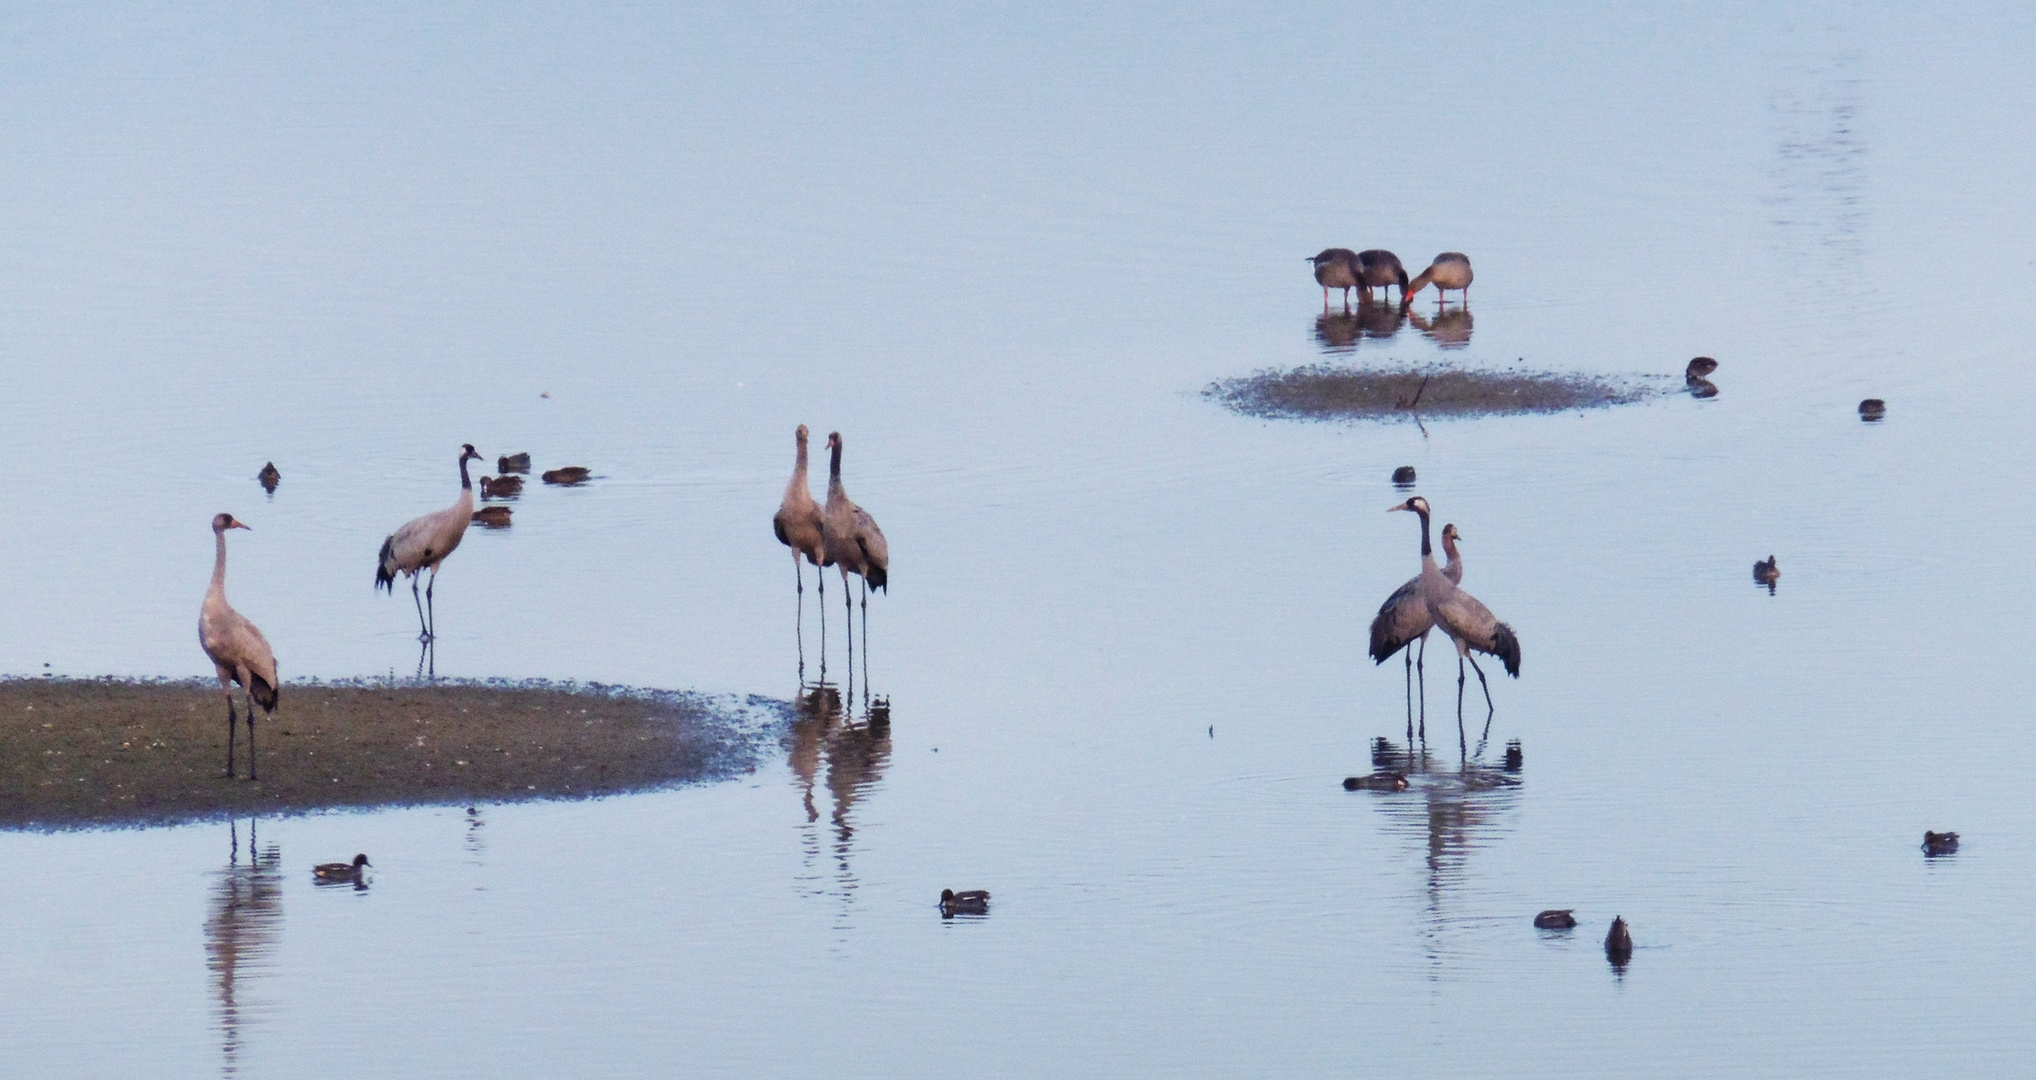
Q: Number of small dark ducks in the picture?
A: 15